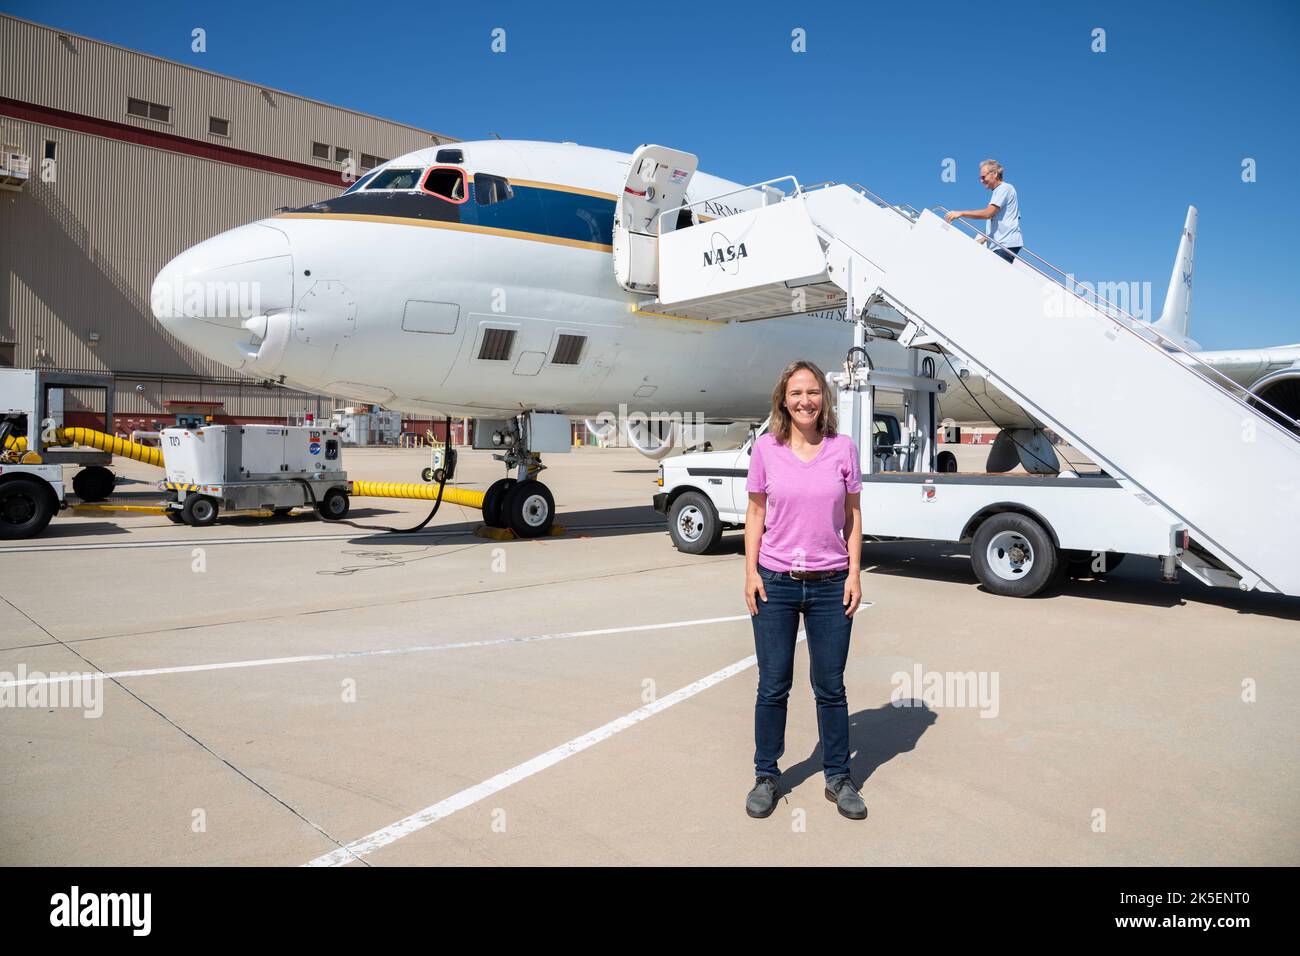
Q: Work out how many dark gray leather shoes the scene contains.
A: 2